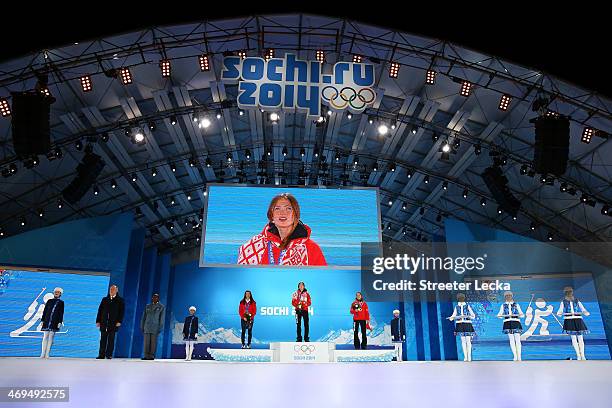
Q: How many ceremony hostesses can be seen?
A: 6